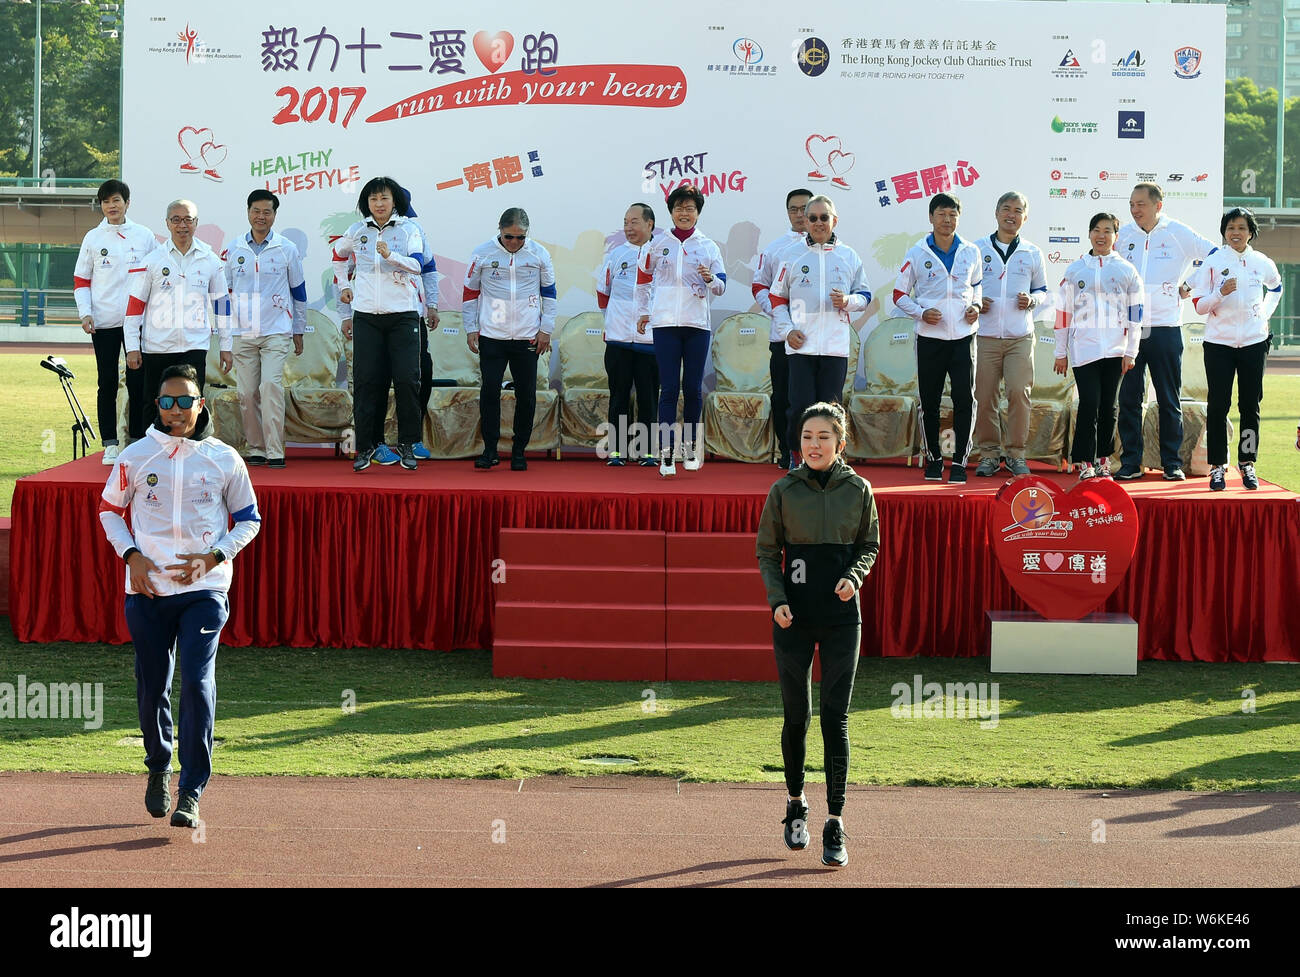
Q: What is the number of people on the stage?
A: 15